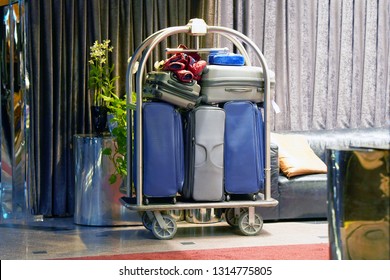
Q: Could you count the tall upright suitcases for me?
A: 3